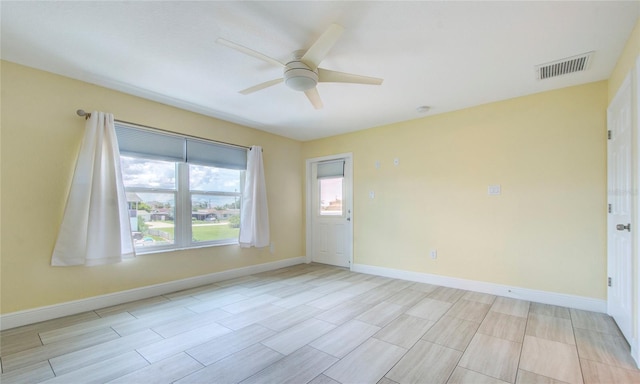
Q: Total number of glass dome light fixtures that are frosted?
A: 1